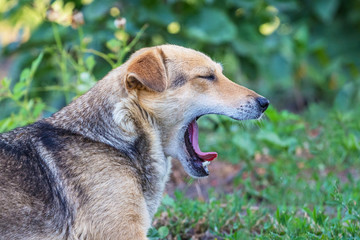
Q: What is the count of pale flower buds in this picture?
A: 3